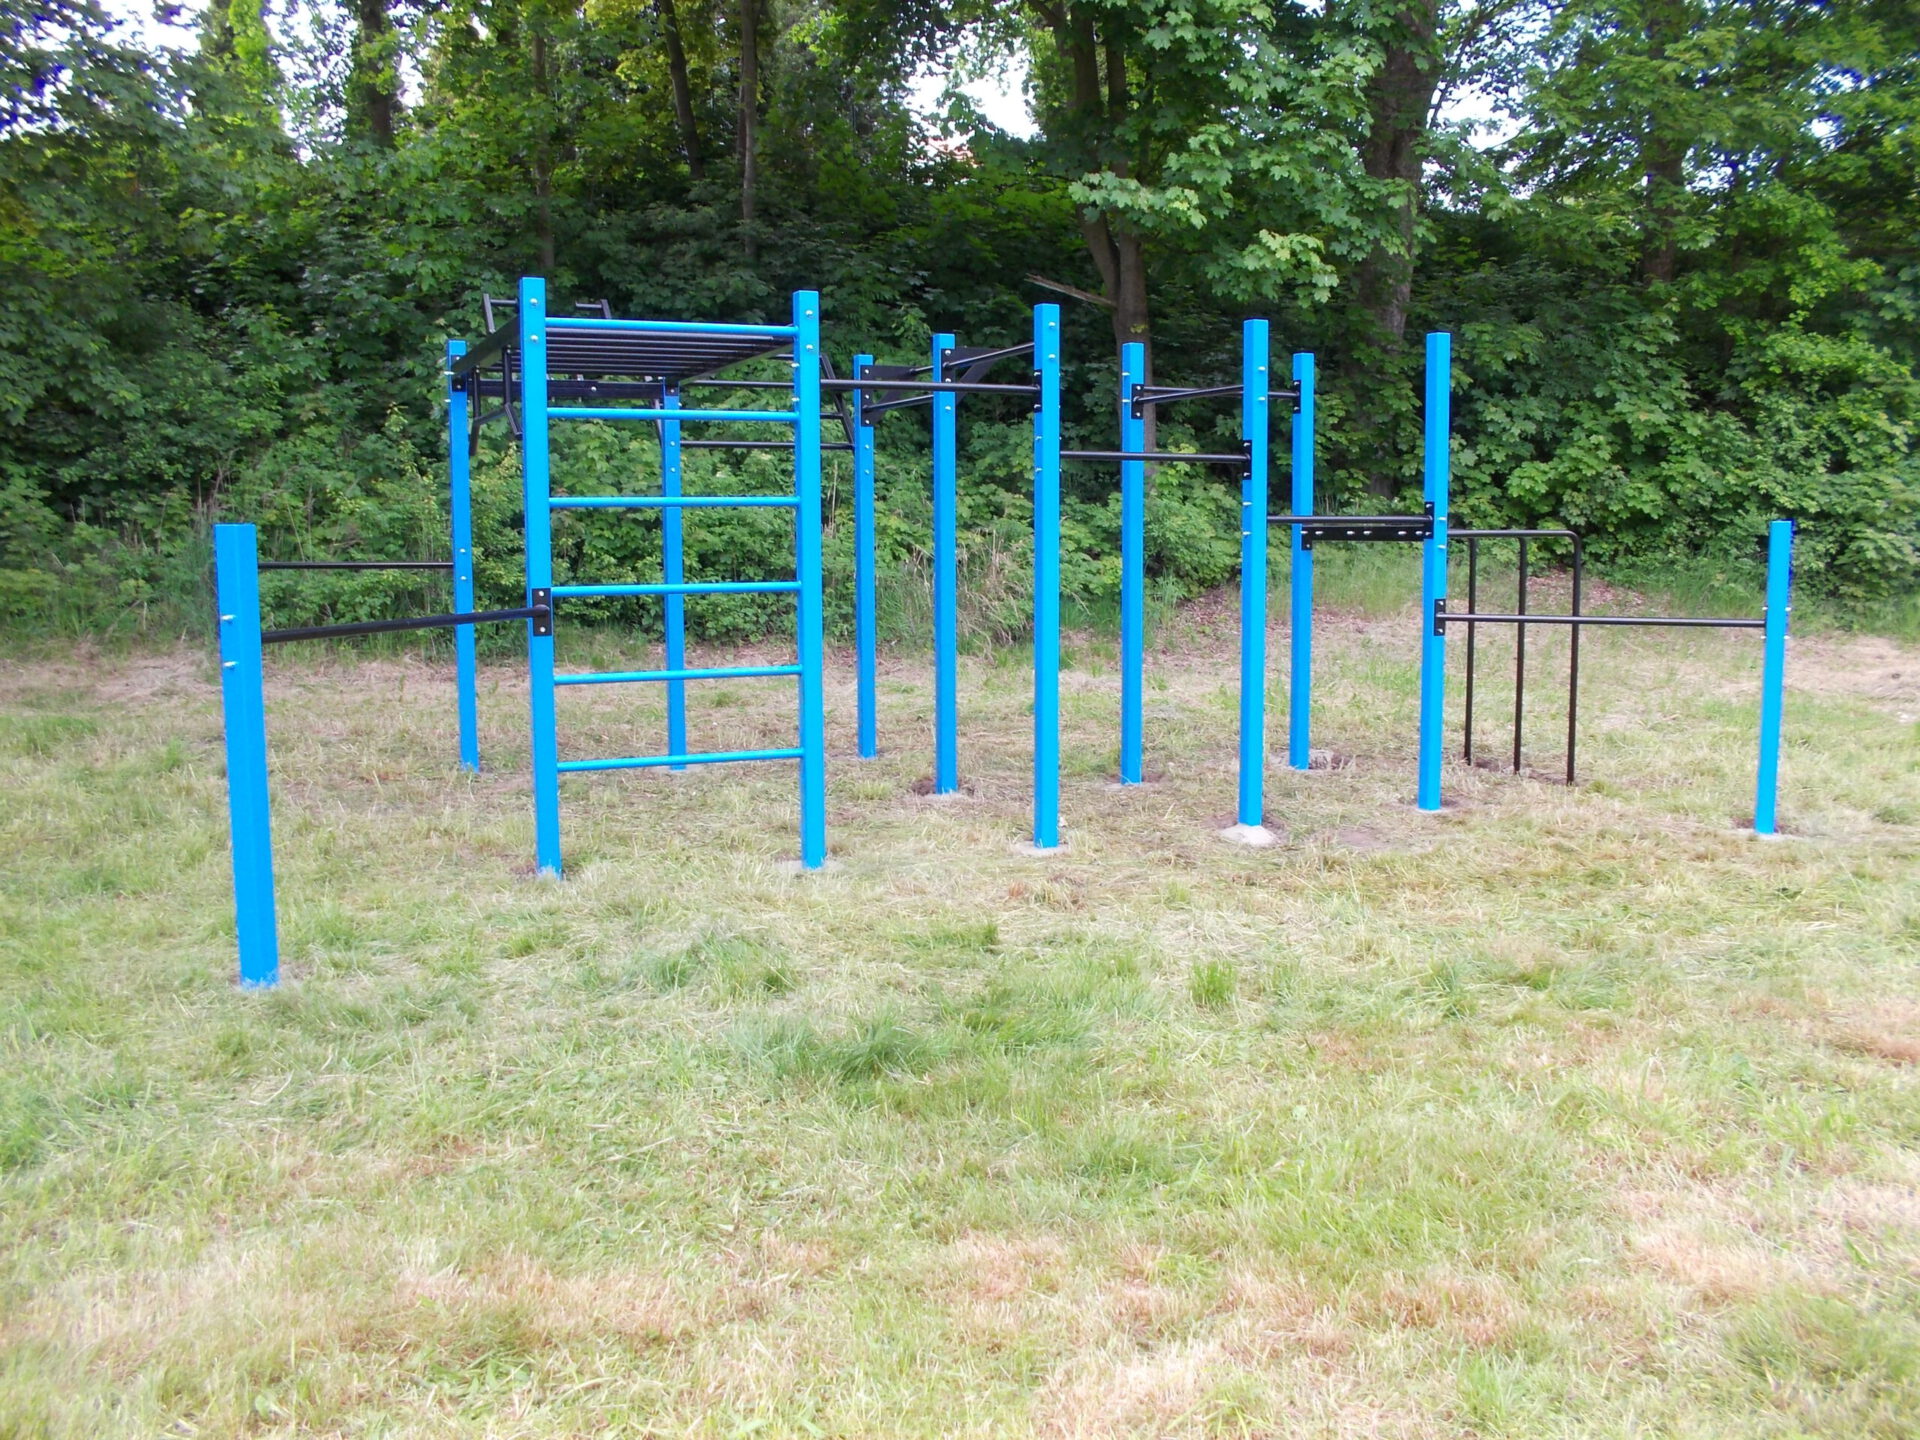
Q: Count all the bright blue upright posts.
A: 13